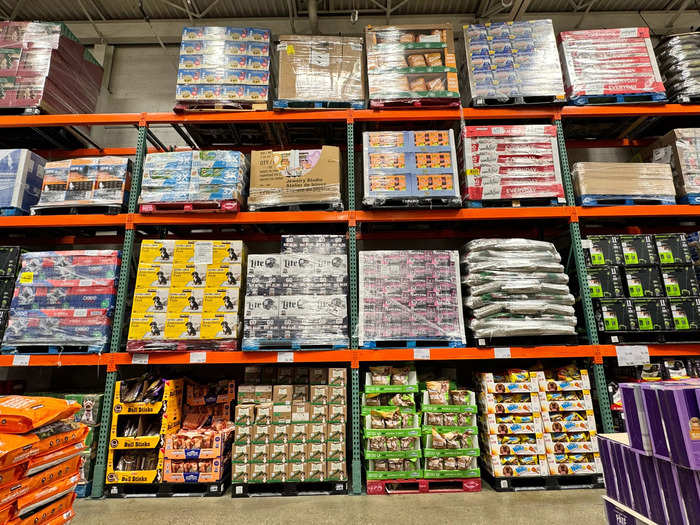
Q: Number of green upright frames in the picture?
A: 3